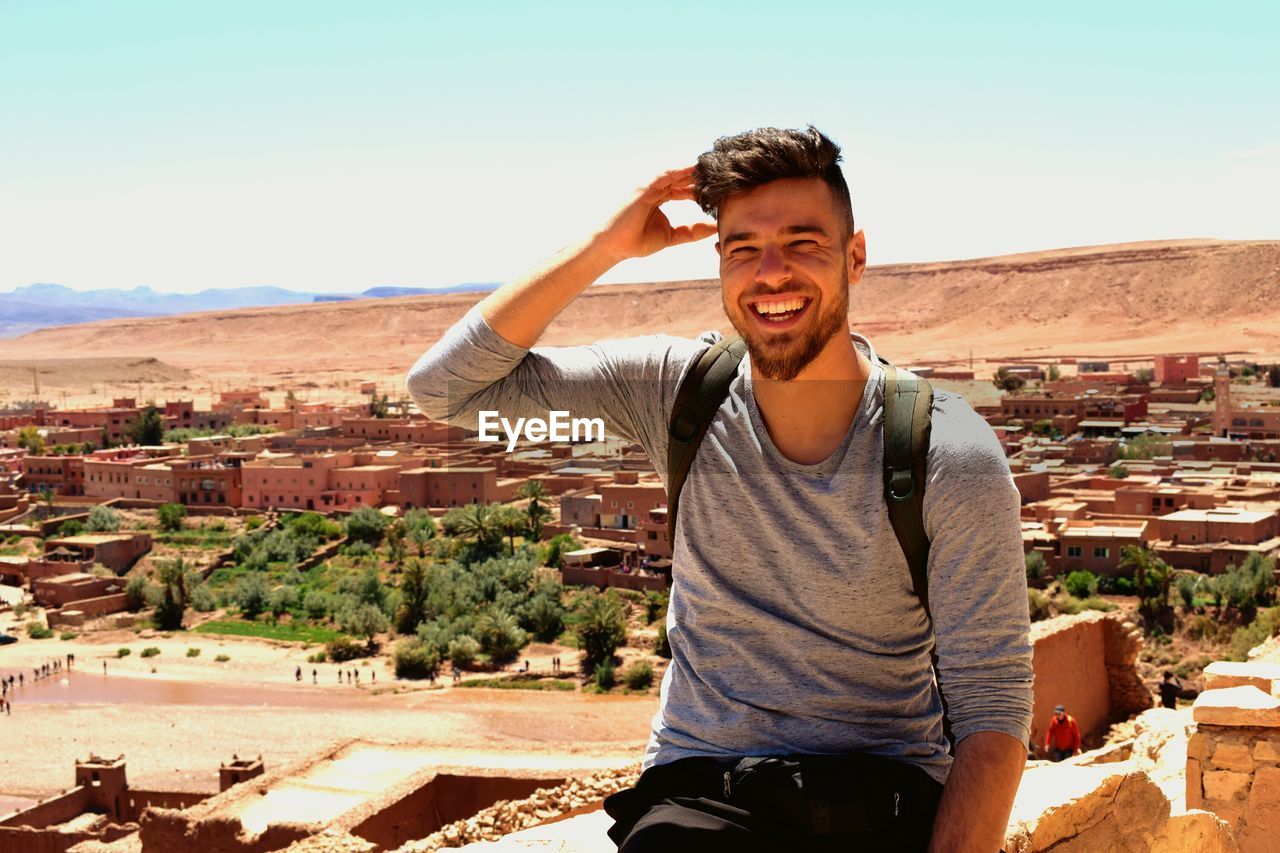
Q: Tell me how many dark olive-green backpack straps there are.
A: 2